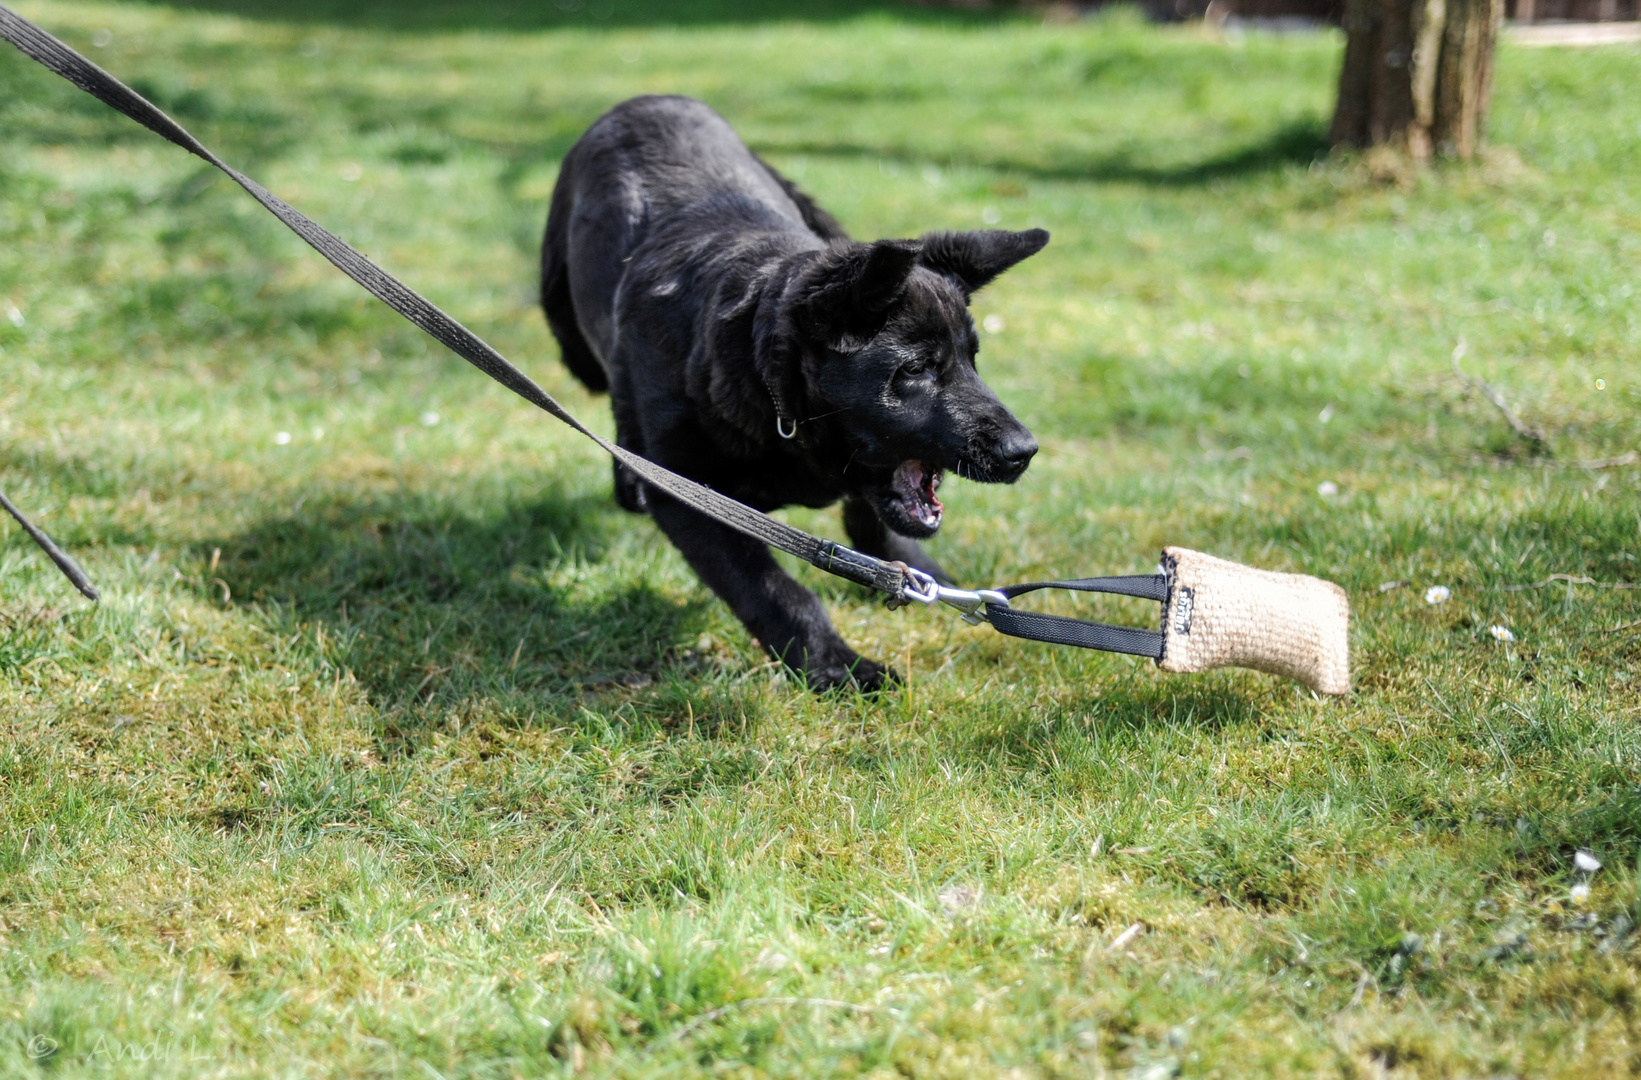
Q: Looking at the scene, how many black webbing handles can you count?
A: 1